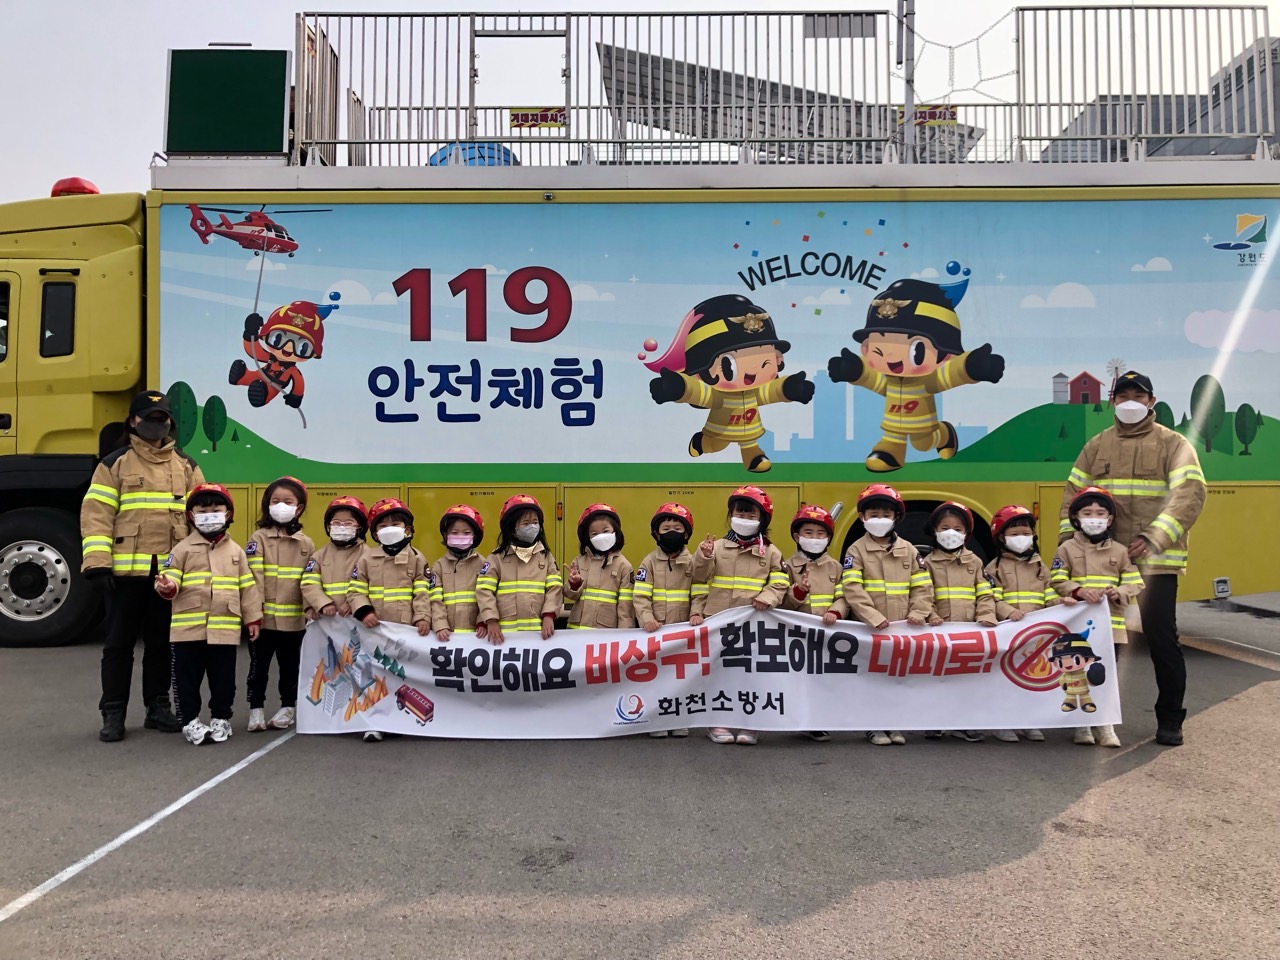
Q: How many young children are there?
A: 14